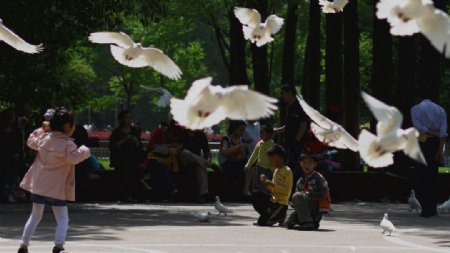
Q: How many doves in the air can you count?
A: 9